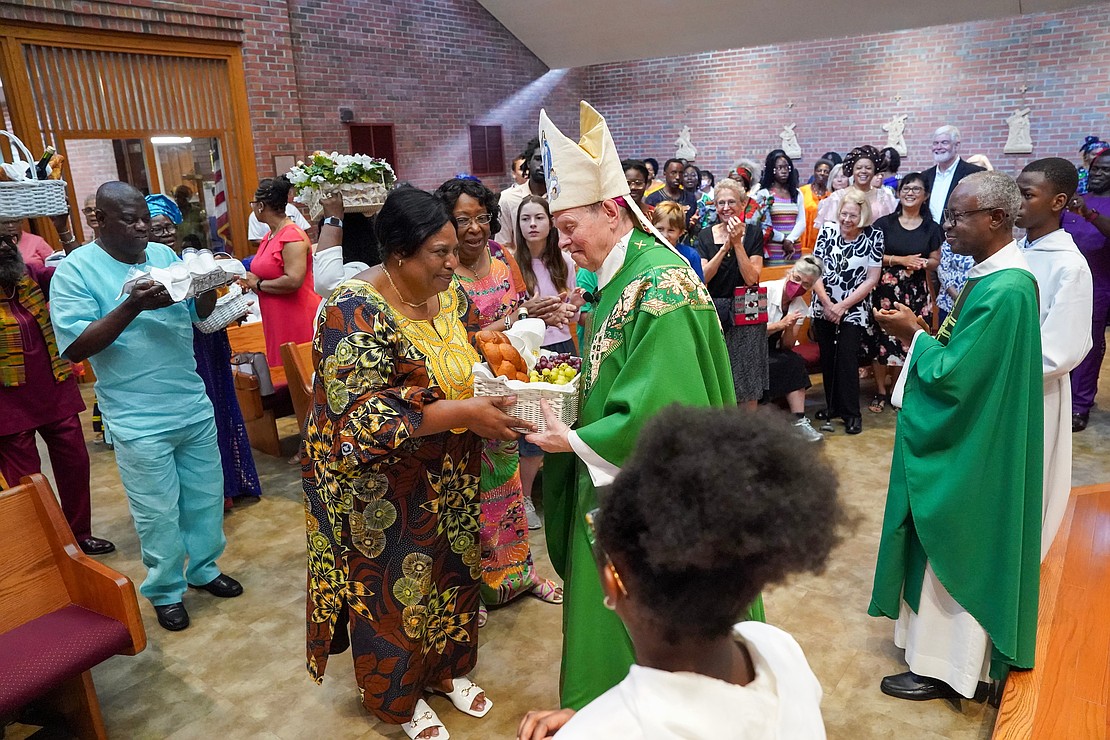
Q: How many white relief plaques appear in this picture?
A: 4